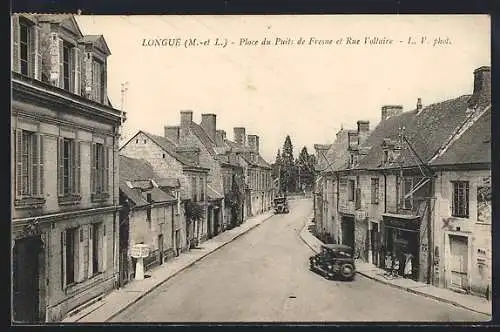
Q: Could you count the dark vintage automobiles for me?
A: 2